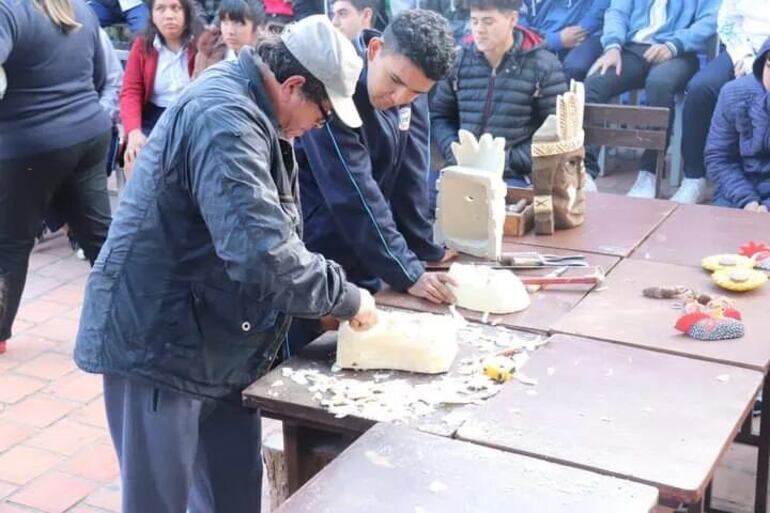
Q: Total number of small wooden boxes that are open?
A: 1